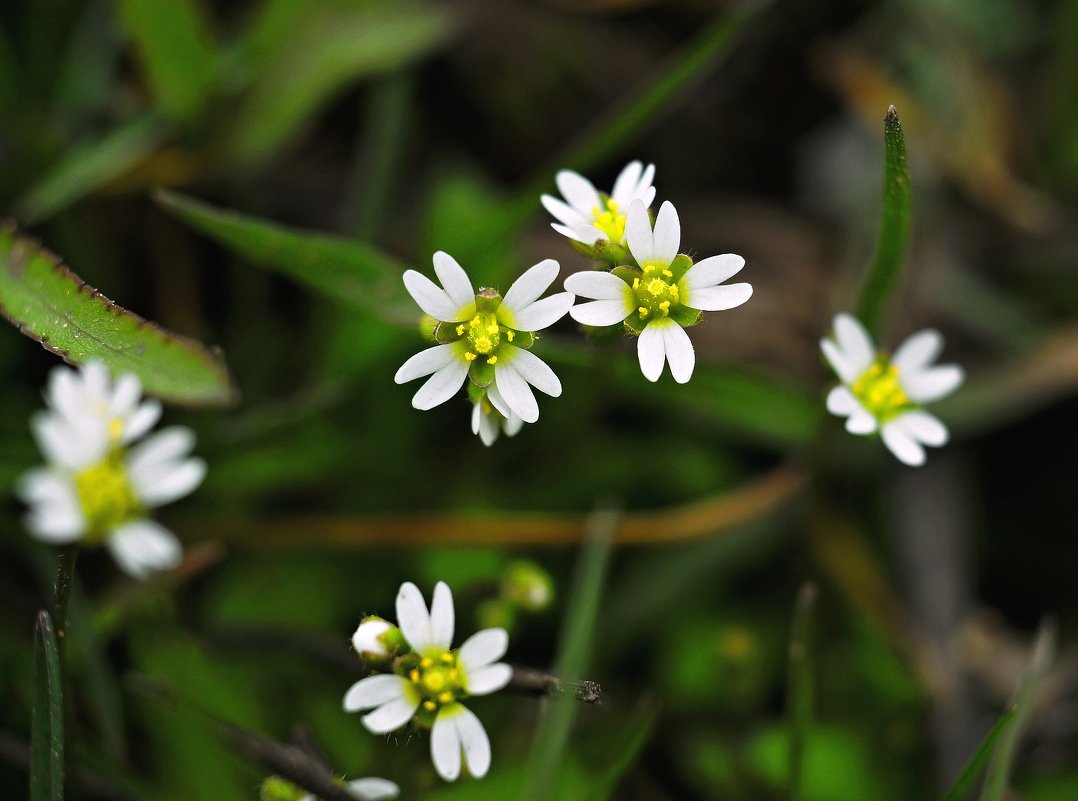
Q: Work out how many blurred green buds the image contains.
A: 2